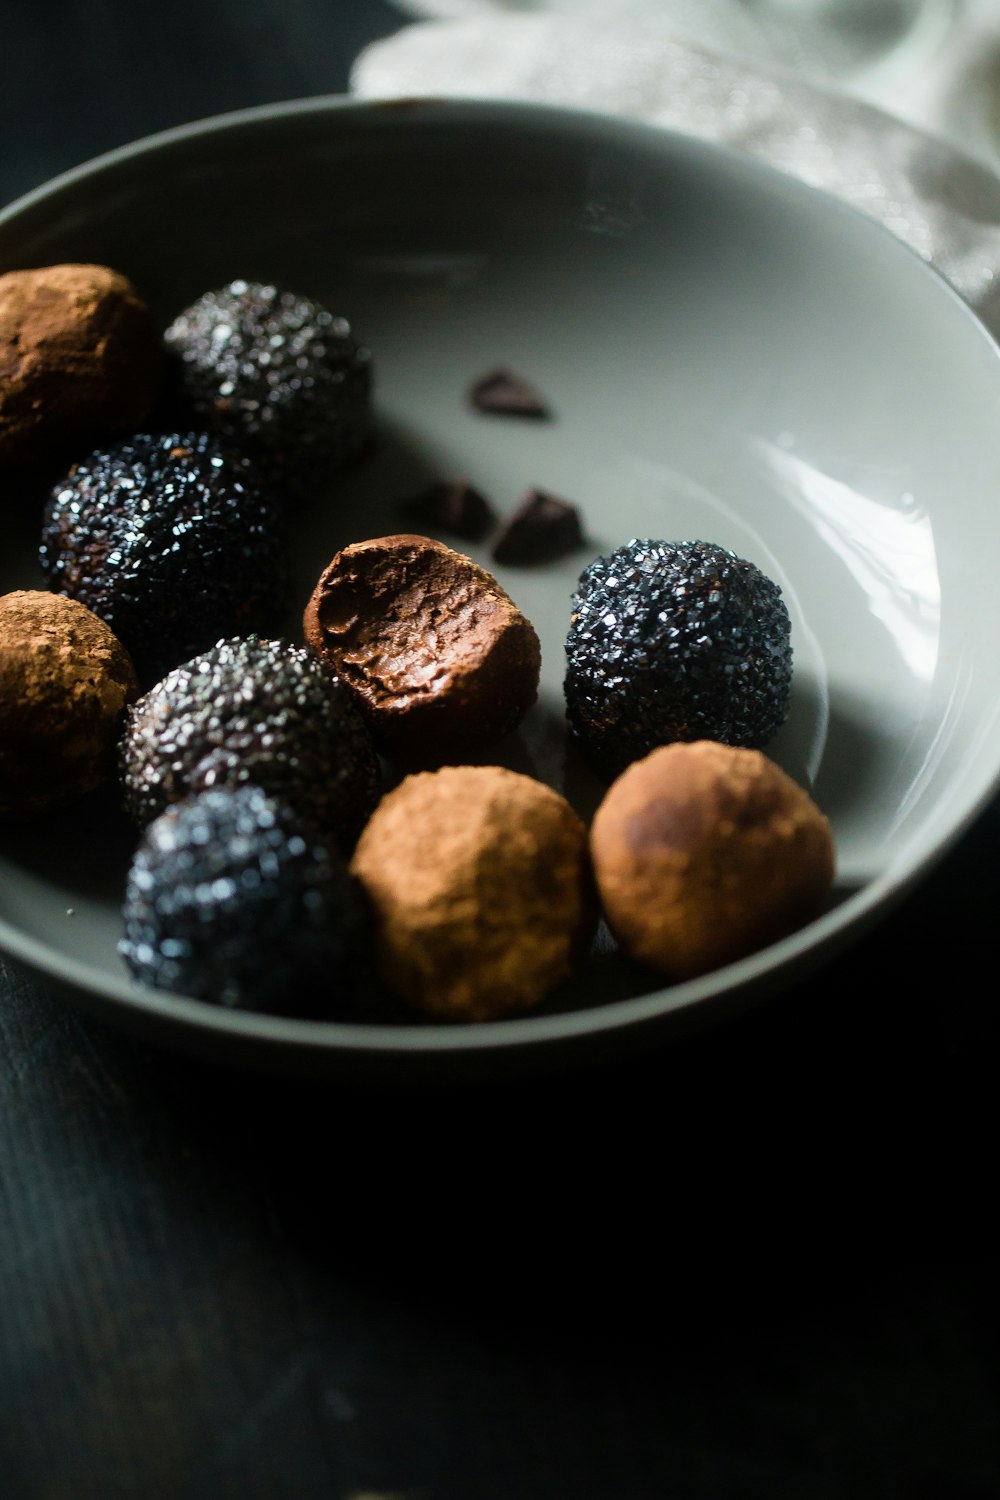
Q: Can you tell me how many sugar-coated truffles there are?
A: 5